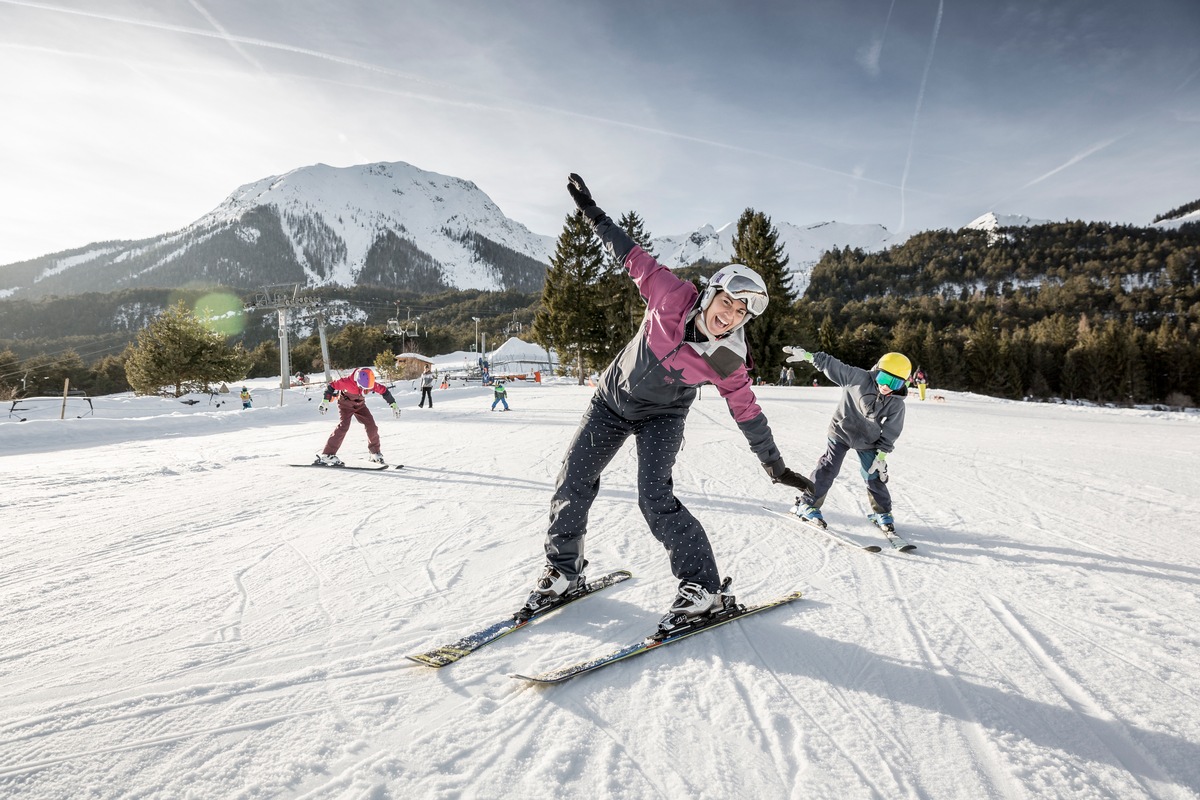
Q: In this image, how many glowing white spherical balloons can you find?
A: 0